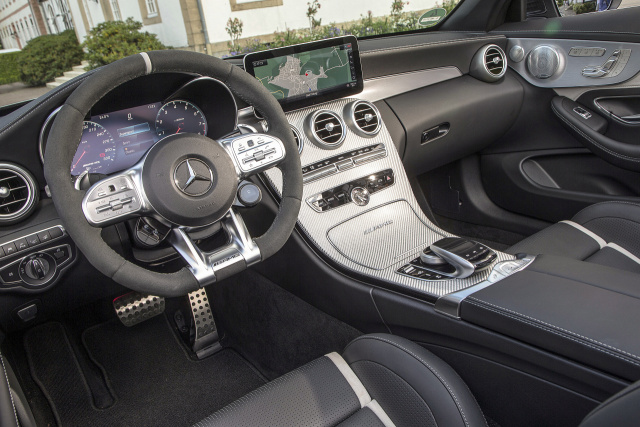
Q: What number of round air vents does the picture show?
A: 5